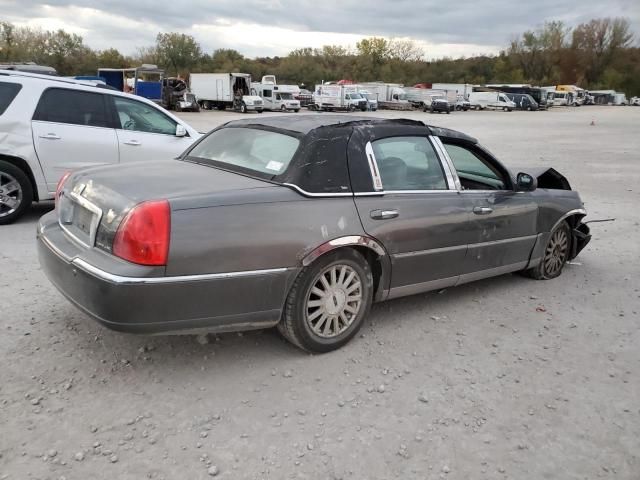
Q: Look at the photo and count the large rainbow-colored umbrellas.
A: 0